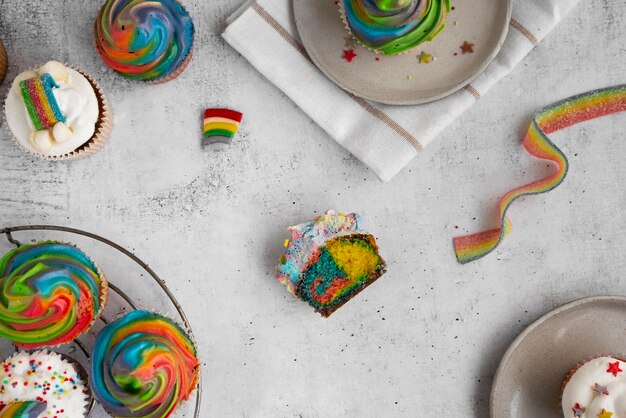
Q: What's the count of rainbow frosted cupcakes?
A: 4